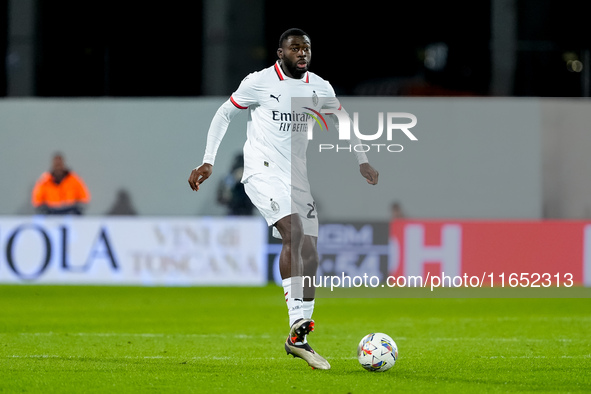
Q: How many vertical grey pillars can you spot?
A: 3